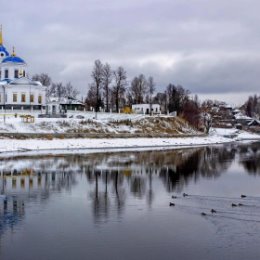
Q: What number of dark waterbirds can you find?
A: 8